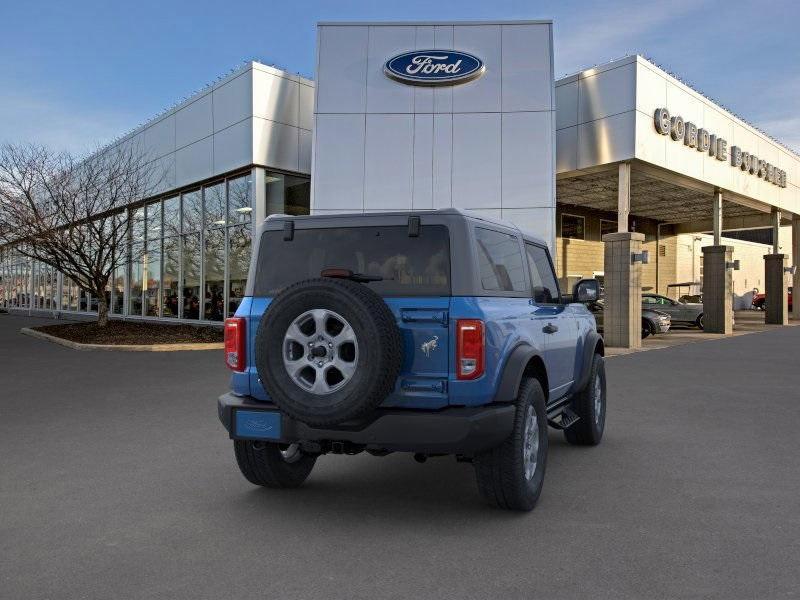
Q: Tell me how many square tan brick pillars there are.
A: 3